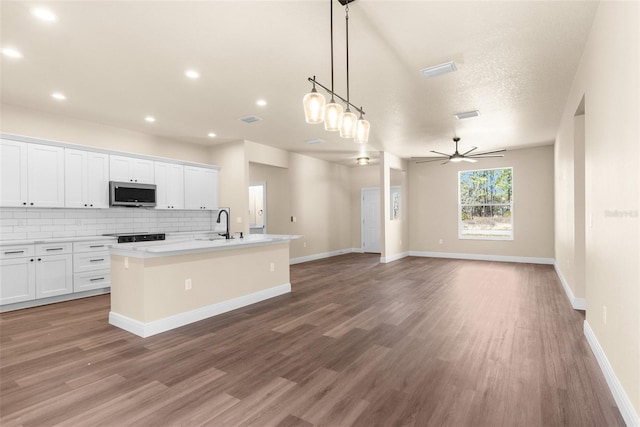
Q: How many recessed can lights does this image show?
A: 7